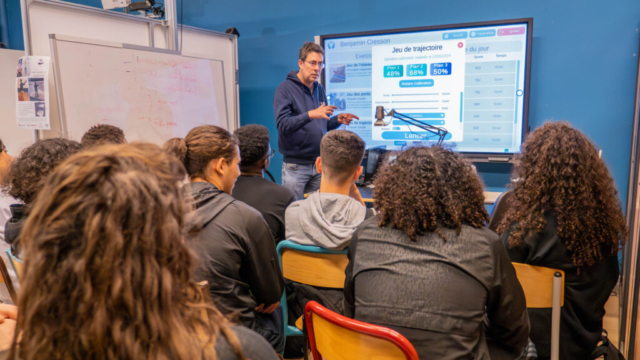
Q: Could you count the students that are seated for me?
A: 9